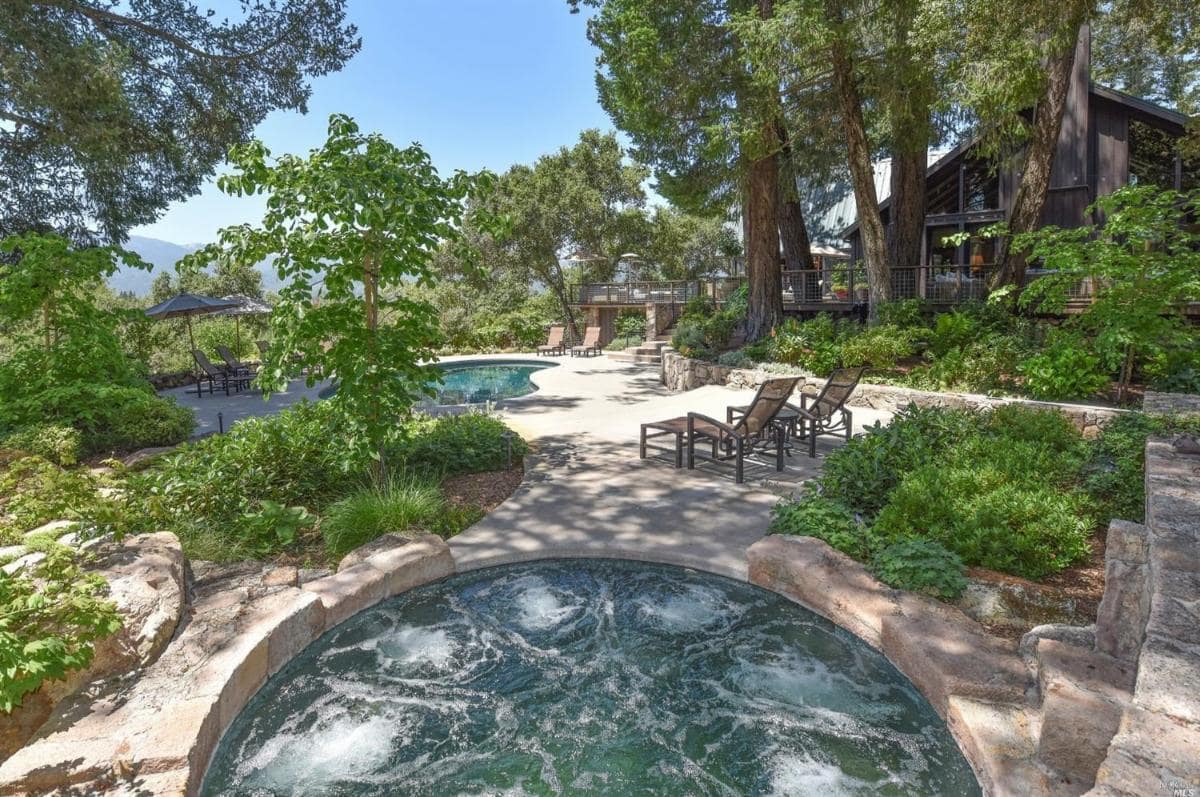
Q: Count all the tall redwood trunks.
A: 5